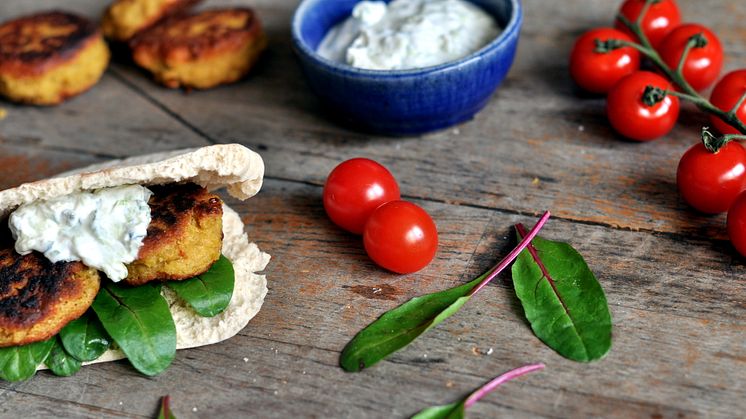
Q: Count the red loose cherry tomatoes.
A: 2